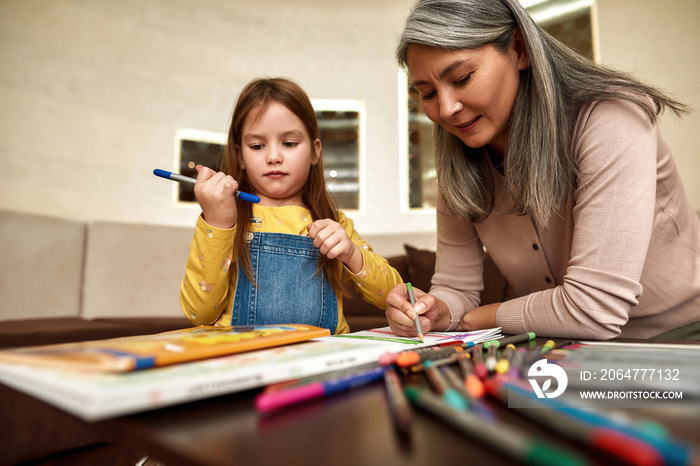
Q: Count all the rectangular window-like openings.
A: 4